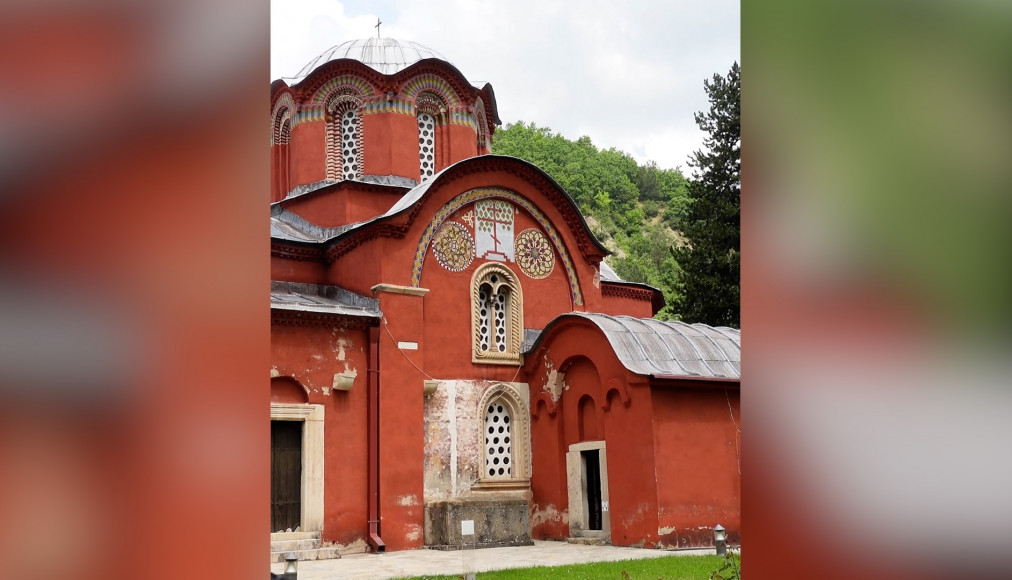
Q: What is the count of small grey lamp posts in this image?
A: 2